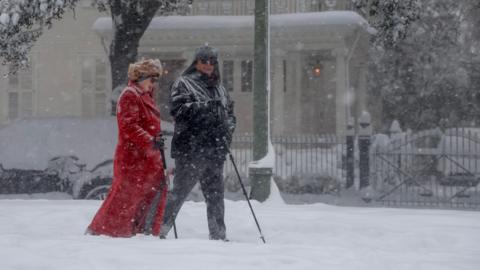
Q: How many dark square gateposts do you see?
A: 2